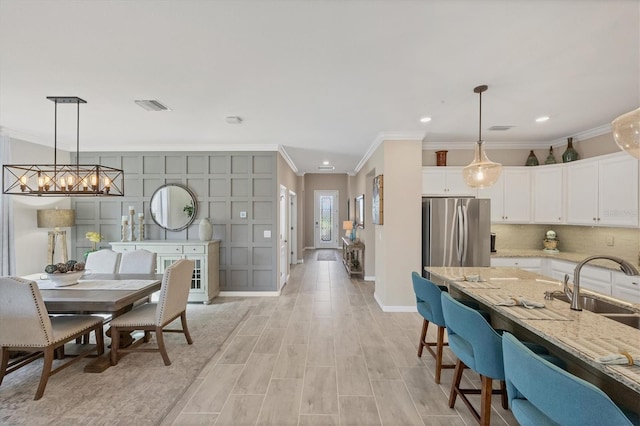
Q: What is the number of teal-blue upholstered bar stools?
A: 3